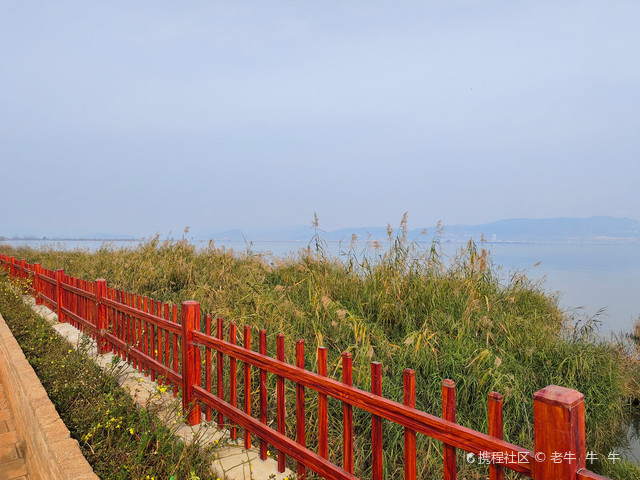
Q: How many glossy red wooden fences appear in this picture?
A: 1